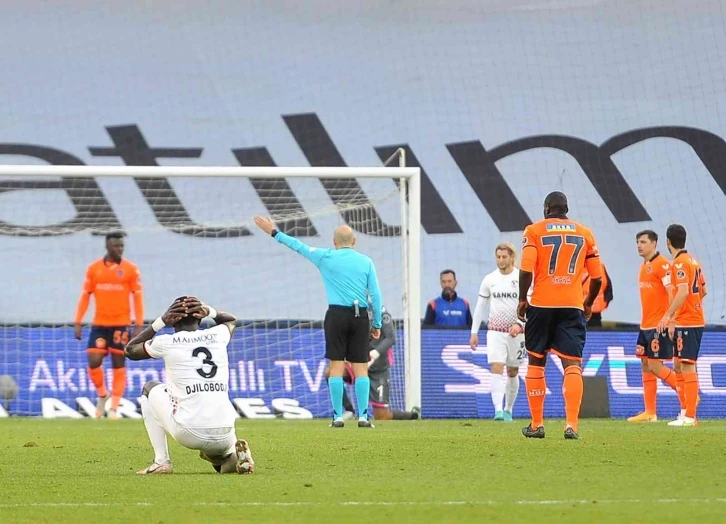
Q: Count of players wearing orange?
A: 4